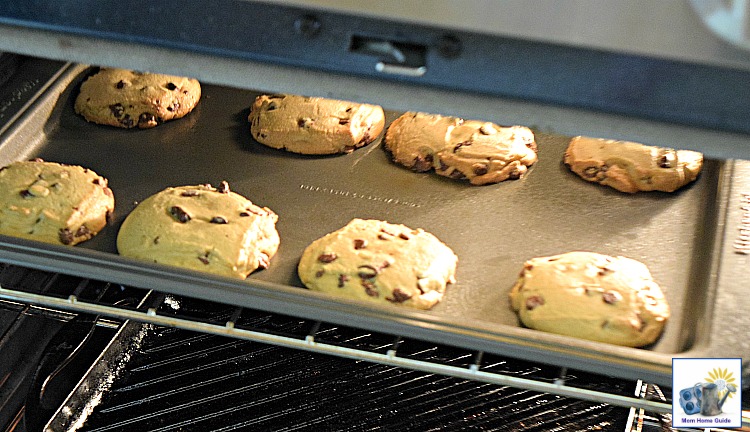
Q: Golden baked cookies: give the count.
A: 8